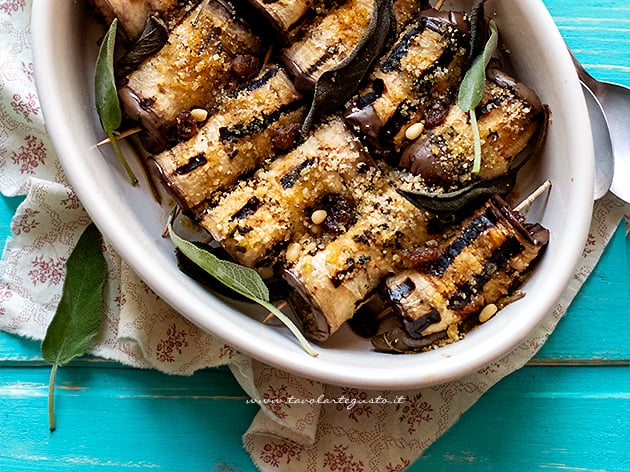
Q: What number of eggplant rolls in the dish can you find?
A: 10